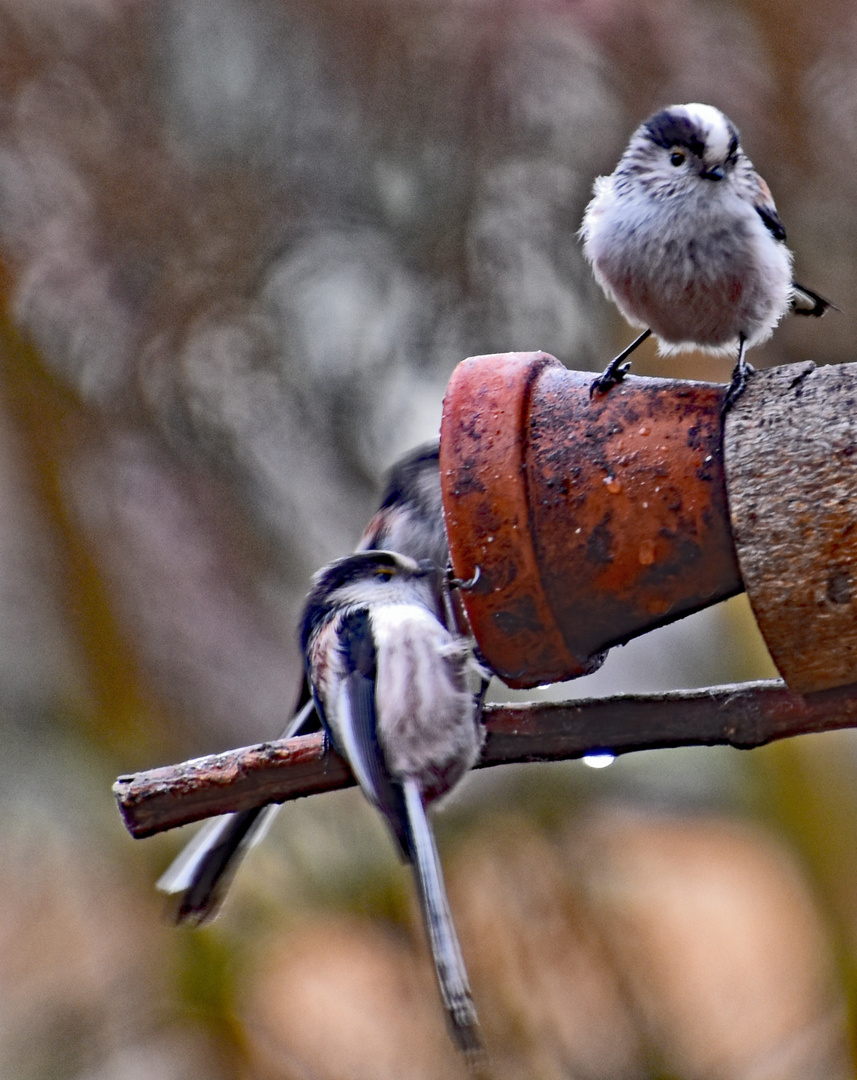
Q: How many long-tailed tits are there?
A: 3